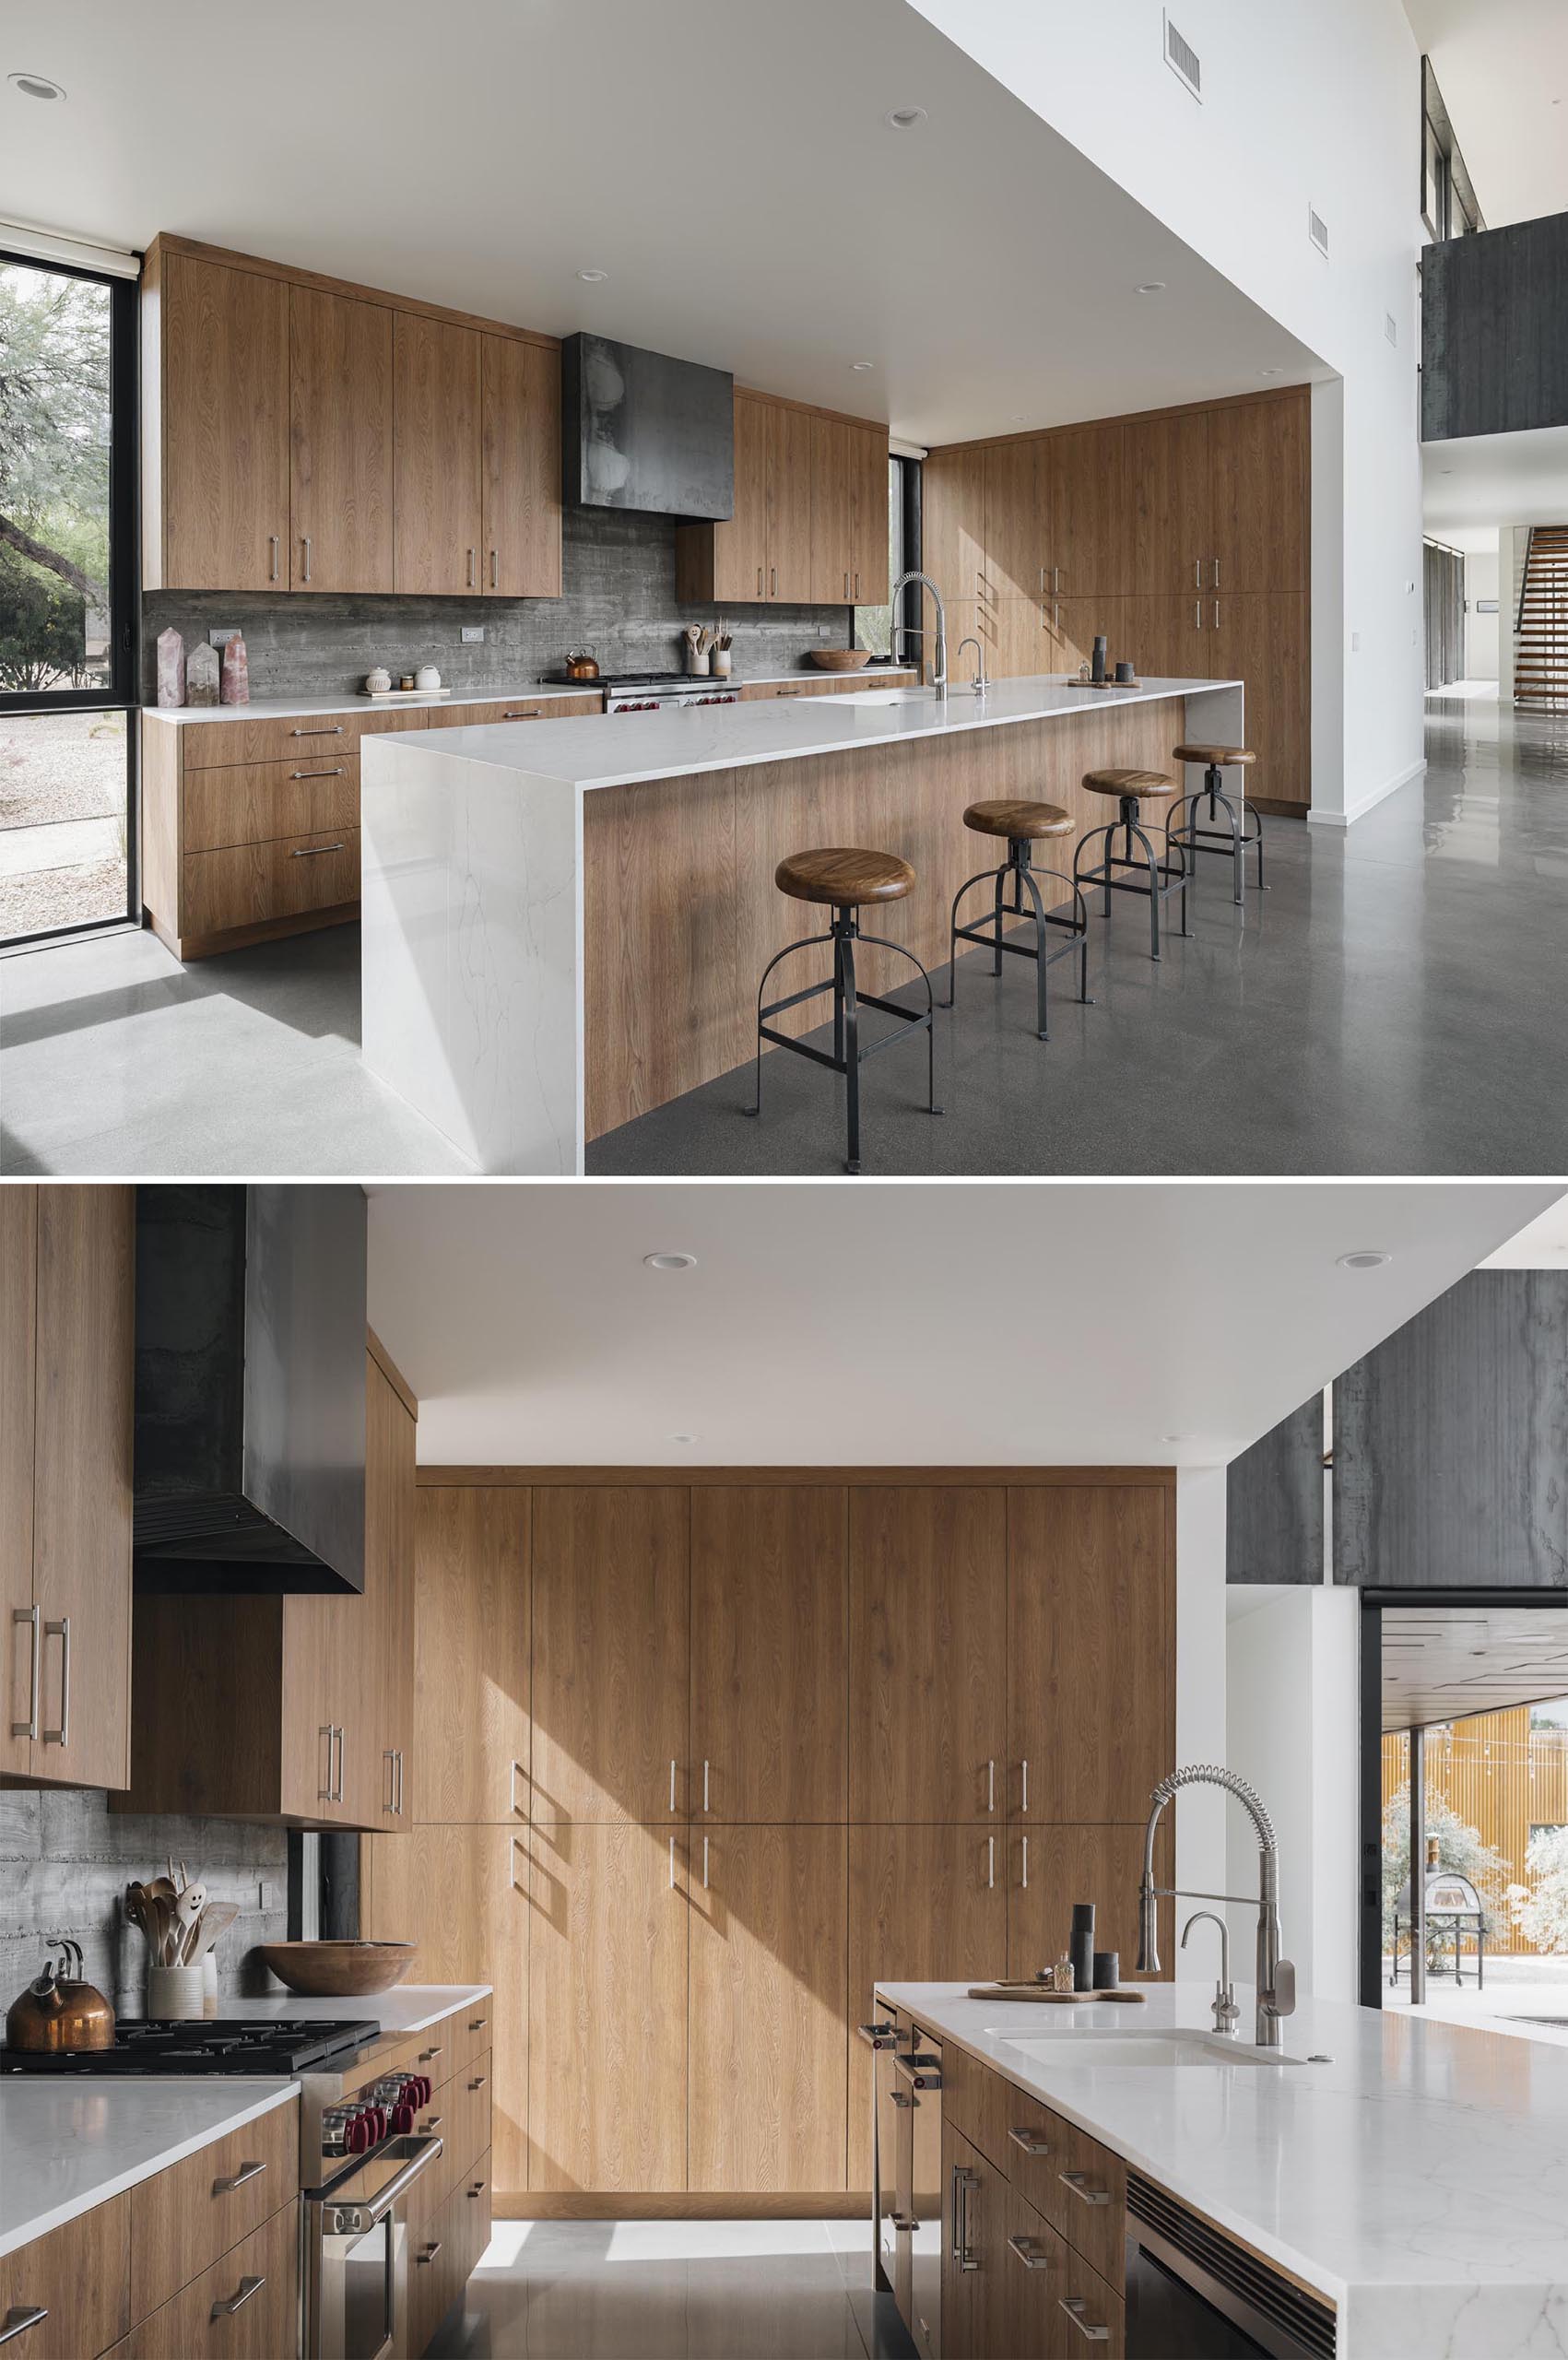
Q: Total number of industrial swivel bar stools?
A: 4